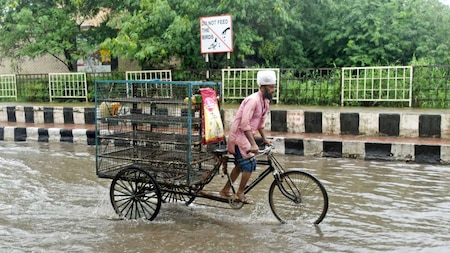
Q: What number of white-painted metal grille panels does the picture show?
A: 5